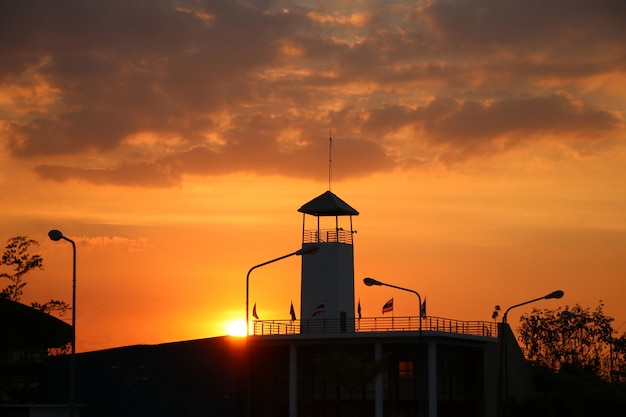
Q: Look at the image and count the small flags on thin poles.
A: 6